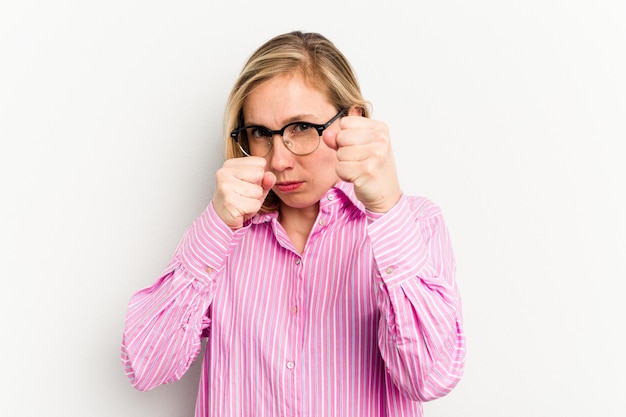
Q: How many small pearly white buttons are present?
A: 7